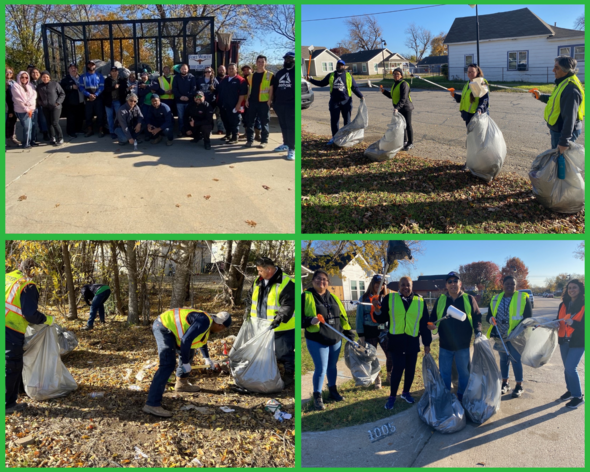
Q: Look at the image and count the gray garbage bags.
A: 11